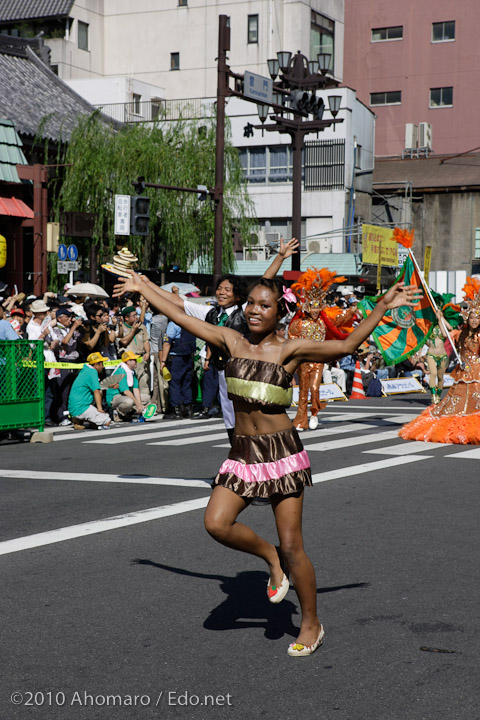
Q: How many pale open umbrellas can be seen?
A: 2